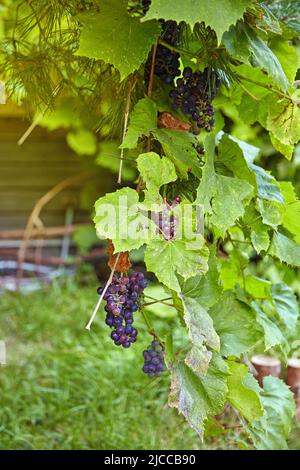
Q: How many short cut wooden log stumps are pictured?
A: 2